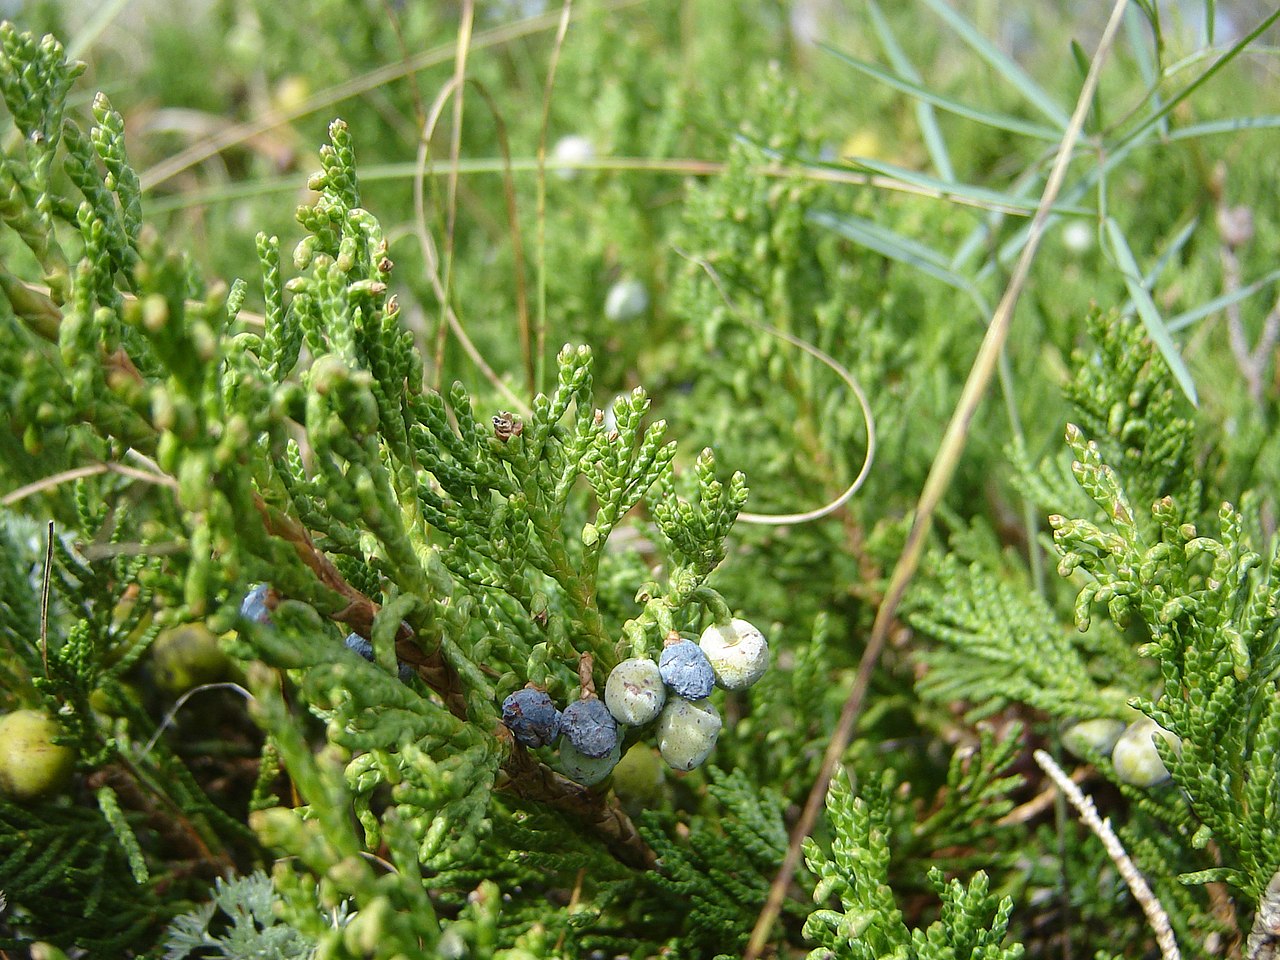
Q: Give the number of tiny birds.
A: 0